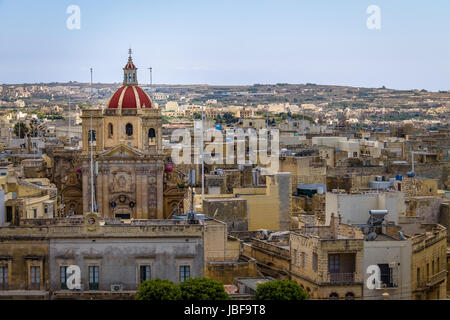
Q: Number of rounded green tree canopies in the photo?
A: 3